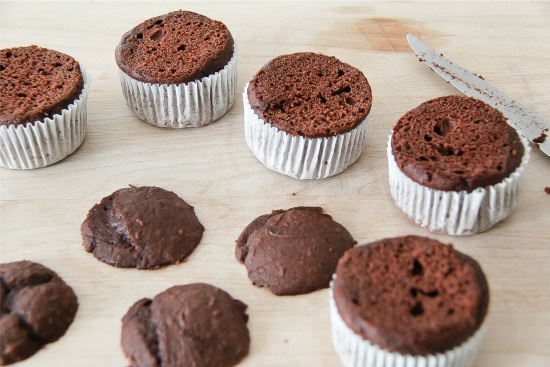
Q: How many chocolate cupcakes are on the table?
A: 5